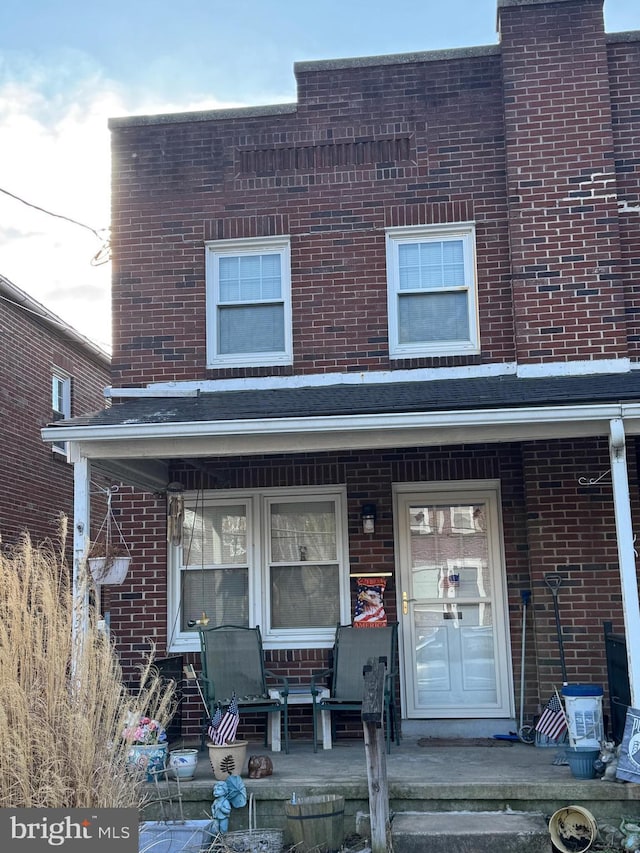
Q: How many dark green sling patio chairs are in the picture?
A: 2